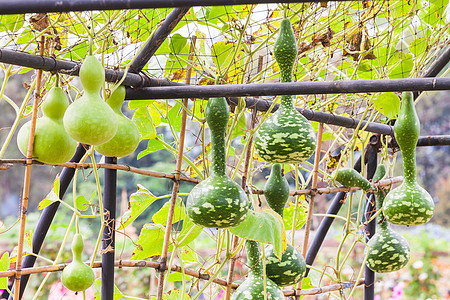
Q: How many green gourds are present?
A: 11